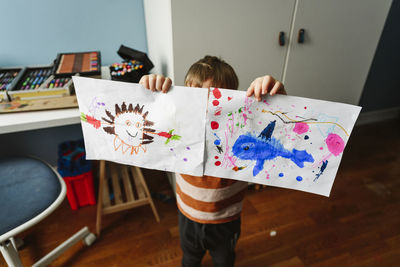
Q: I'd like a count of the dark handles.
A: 2